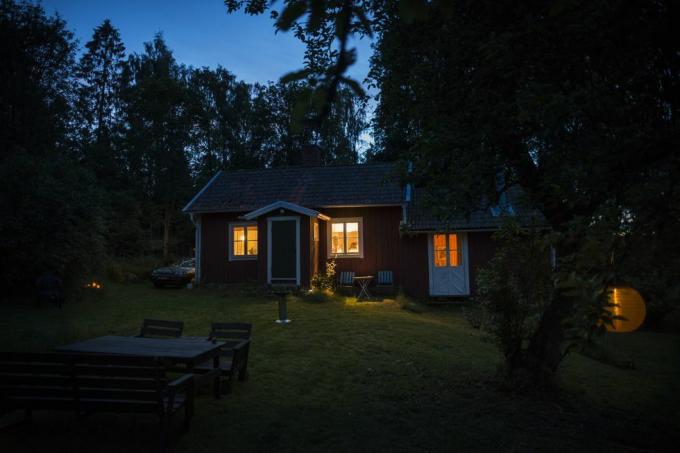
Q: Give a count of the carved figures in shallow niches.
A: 0